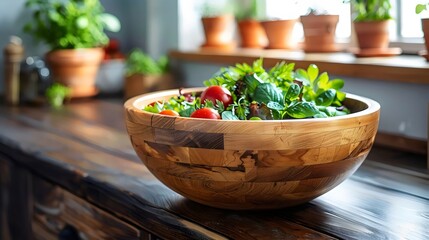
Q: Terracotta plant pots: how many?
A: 7